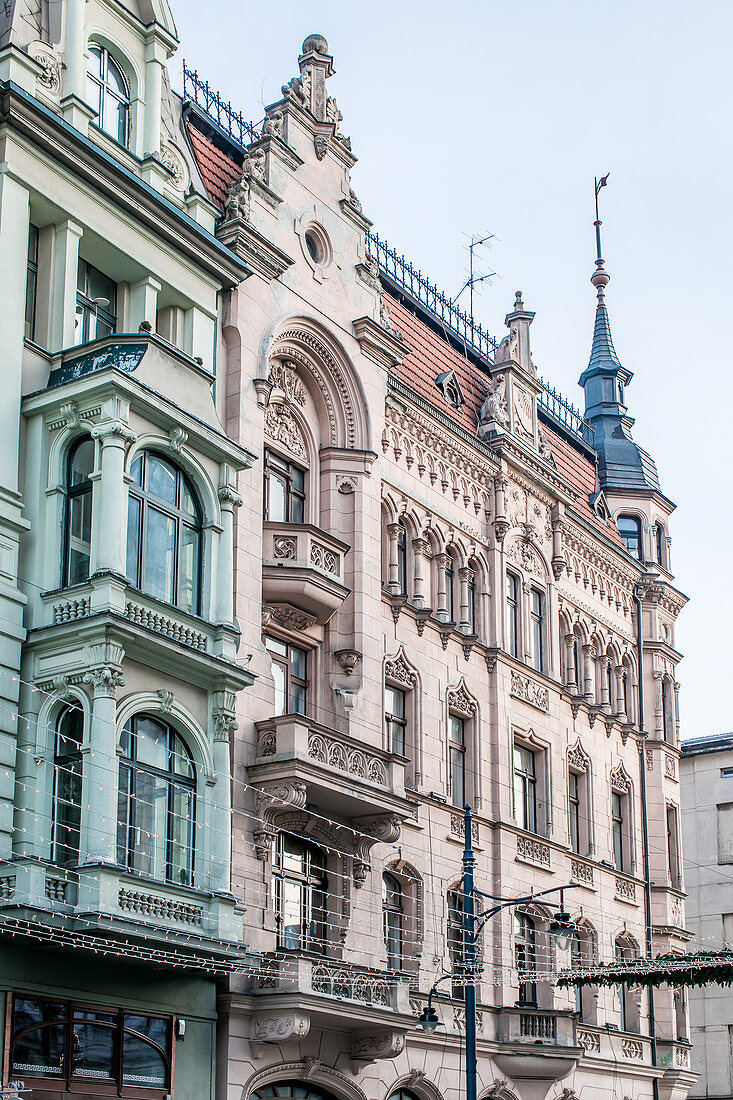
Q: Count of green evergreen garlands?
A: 1